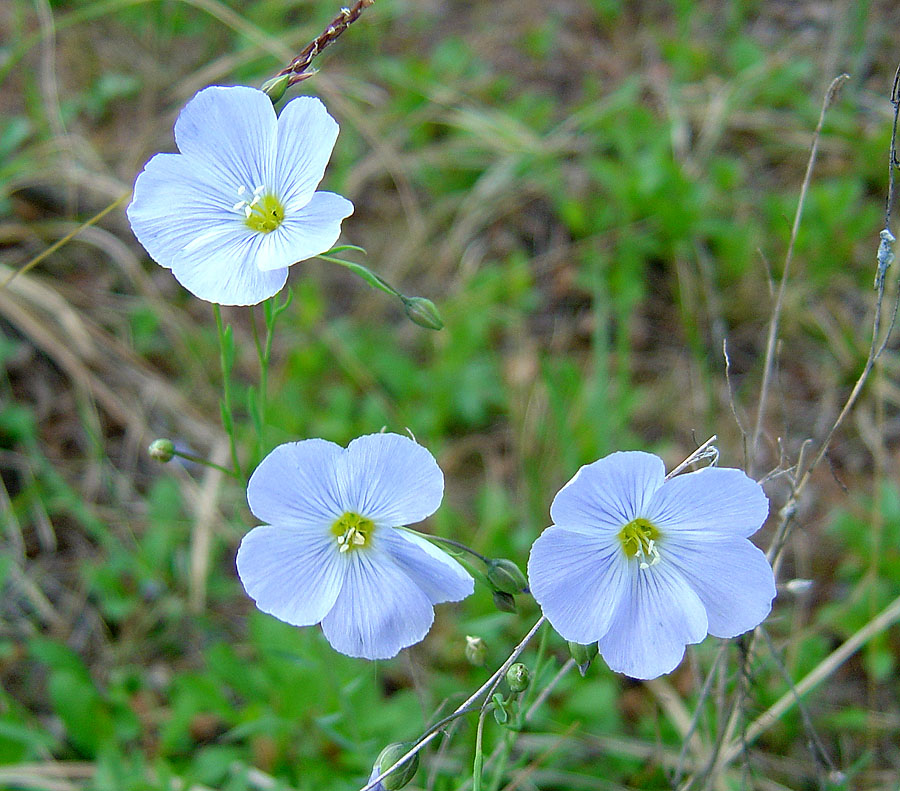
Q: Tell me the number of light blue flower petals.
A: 15